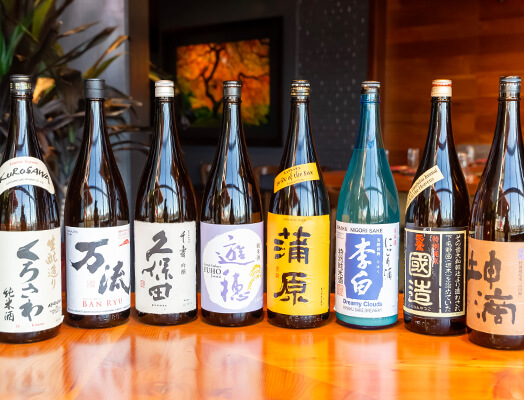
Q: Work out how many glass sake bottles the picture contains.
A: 8